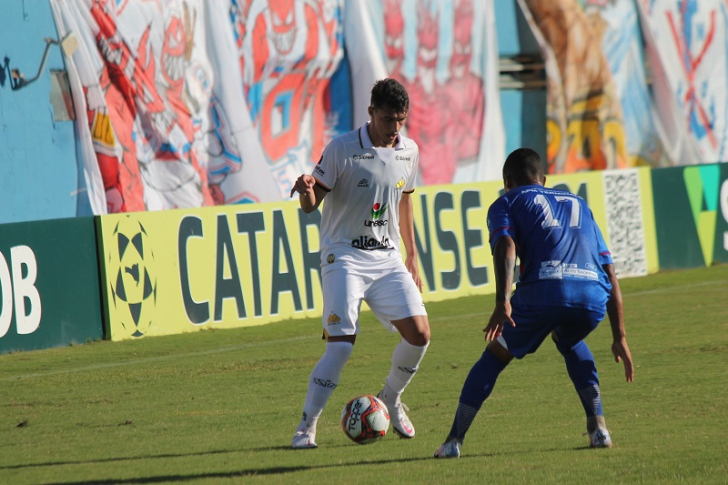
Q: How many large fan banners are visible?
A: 5